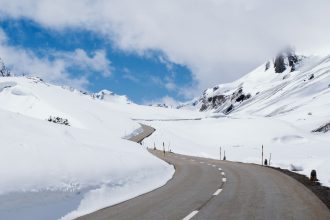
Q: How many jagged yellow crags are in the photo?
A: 0